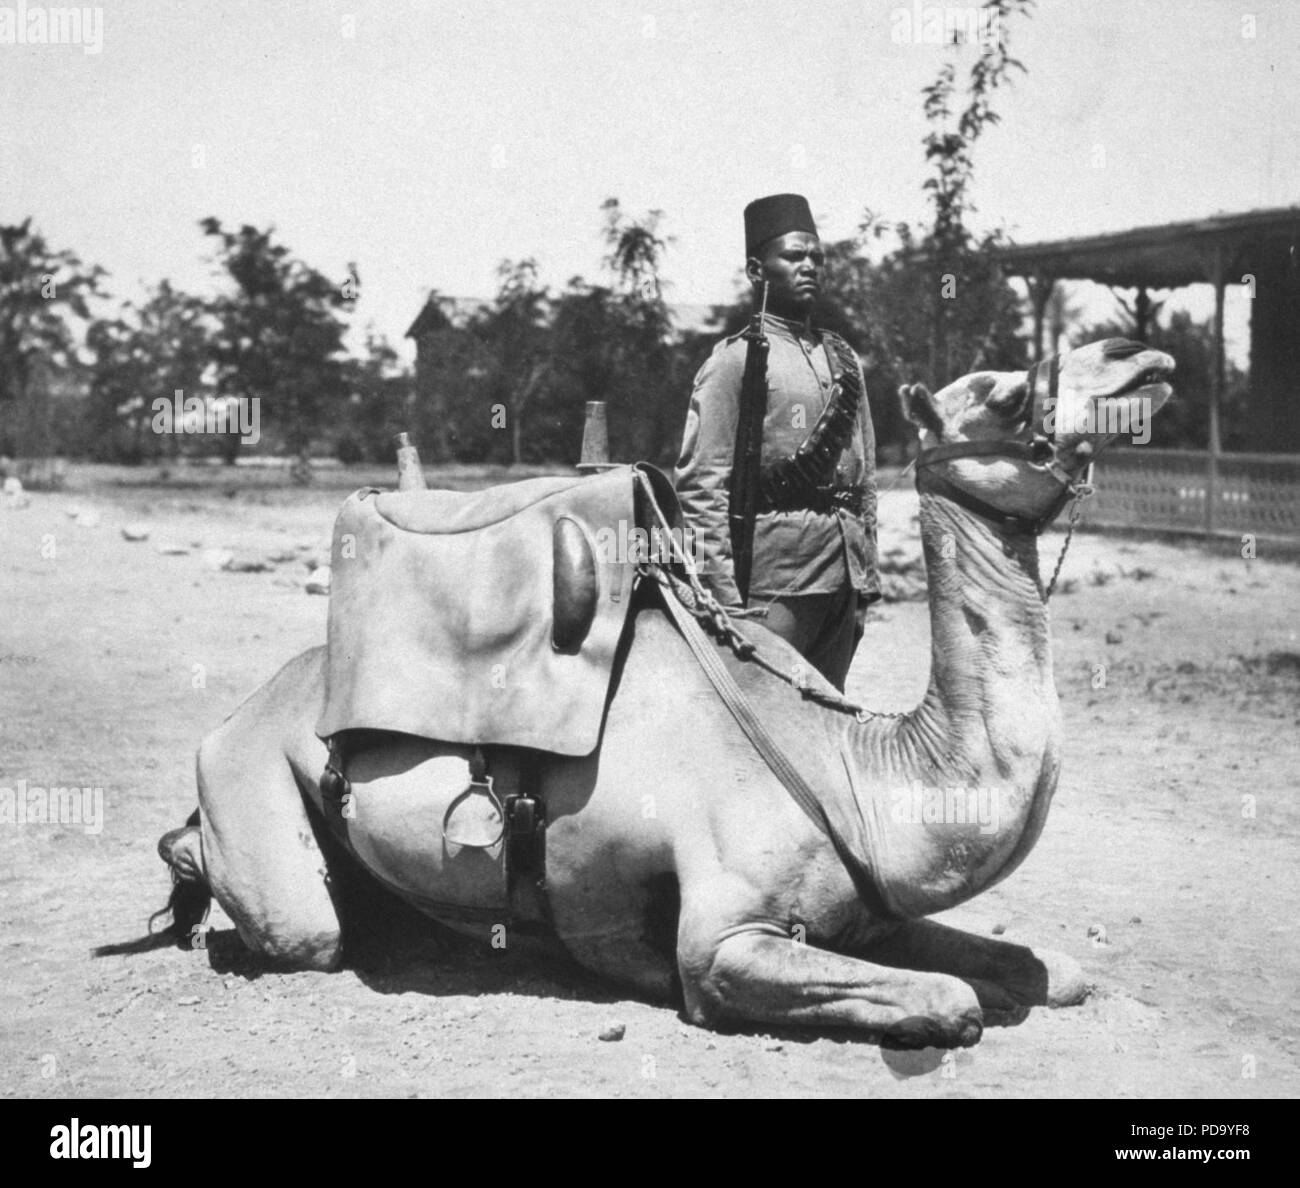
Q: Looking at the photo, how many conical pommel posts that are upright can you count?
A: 2